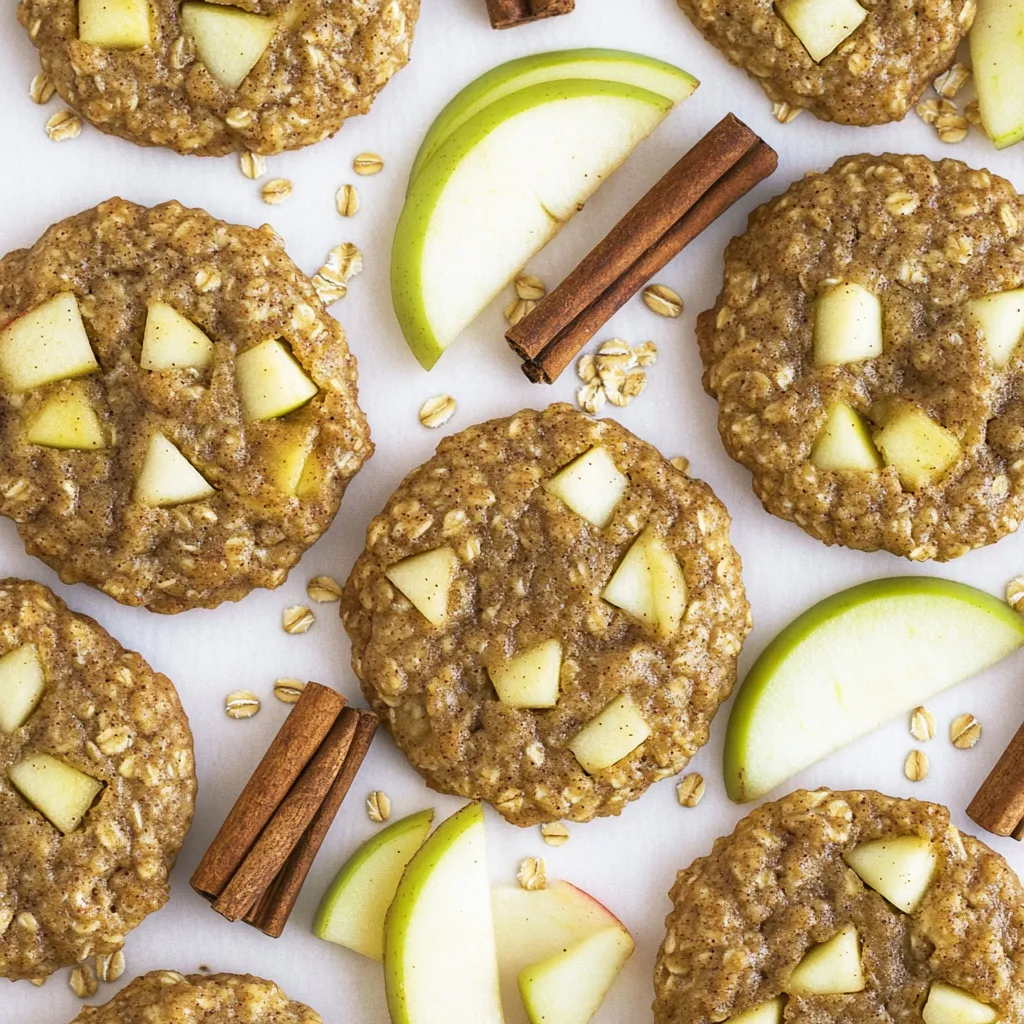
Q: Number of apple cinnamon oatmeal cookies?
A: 8